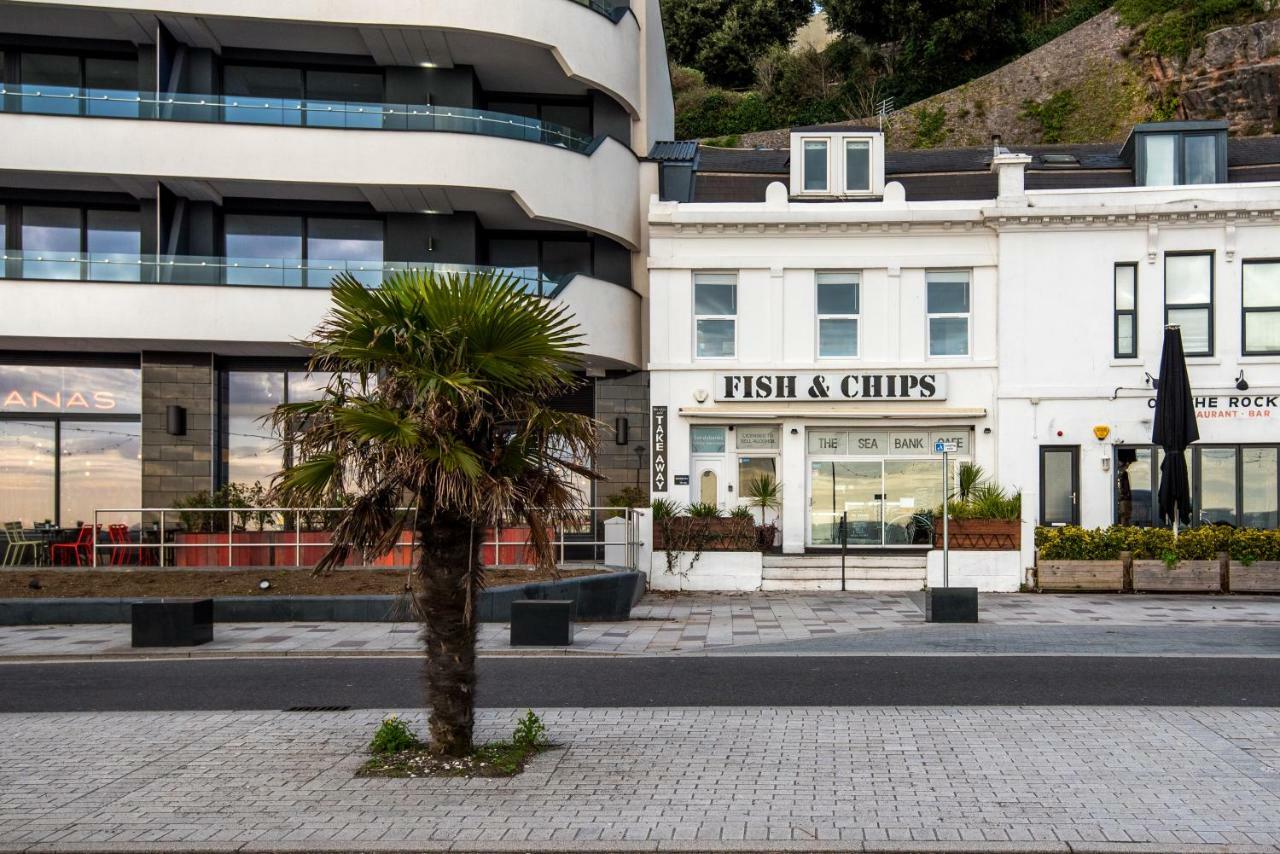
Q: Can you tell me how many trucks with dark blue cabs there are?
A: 0